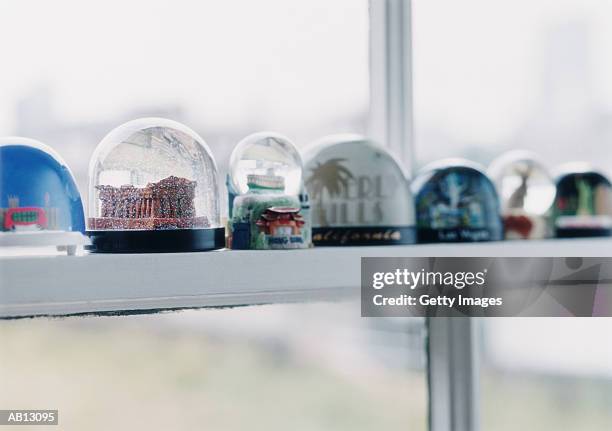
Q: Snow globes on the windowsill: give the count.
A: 7